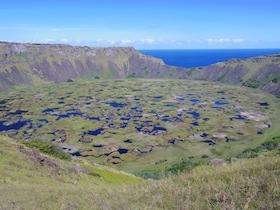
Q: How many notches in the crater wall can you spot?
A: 1